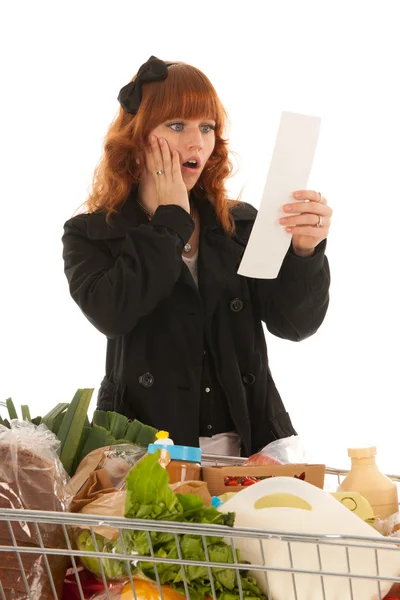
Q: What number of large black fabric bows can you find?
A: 1